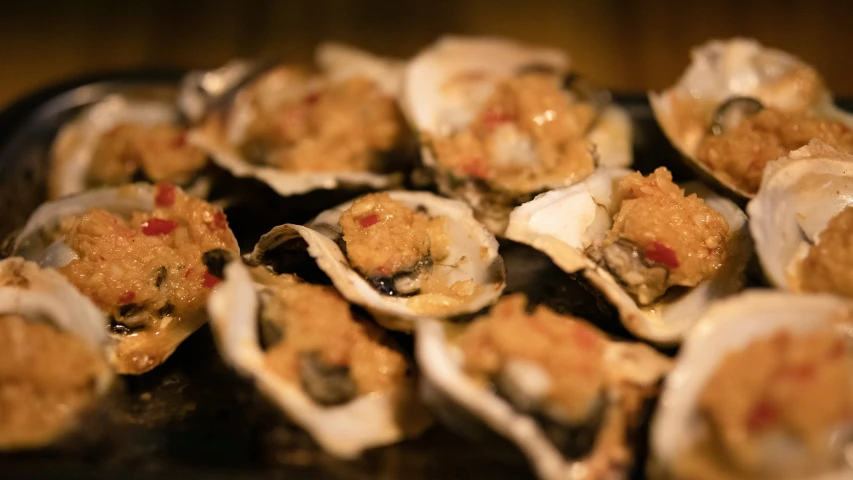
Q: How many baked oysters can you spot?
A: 12